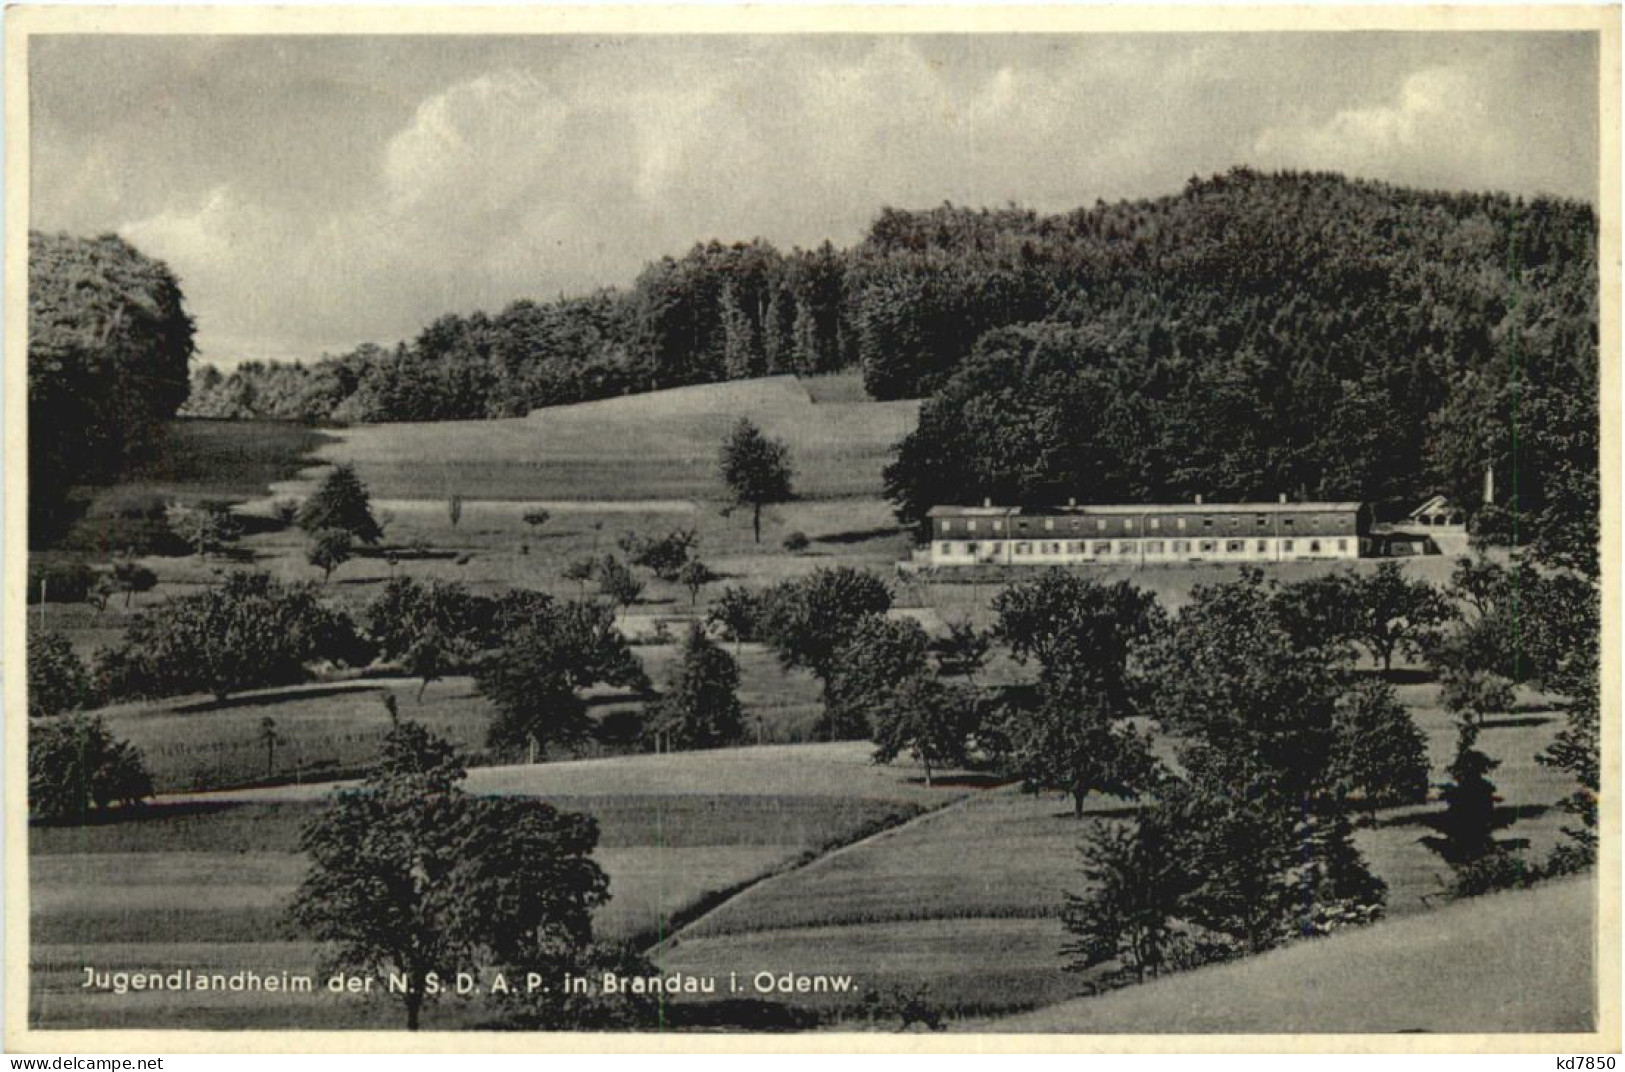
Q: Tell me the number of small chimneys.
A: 4